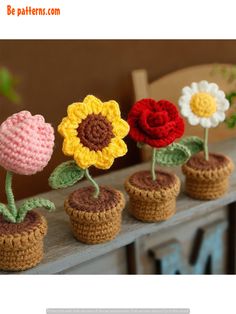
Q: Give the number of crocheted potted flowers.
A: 4